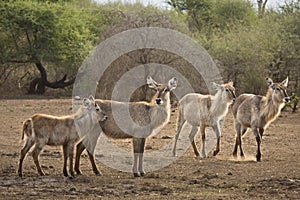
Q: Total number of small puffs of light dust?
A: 1